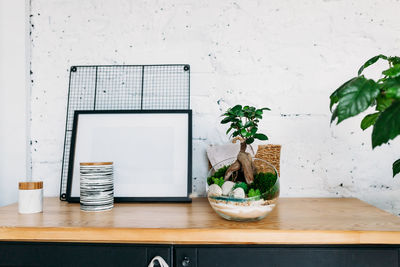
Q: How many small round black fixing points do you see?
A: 3